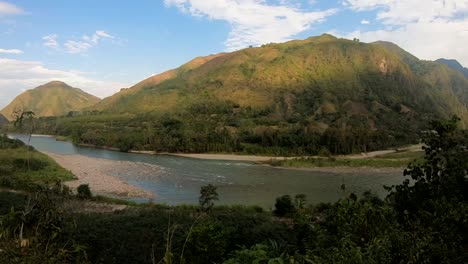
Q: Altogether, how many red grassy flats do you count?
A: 0